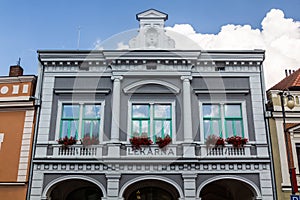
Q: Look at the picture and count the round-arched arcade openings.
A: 3